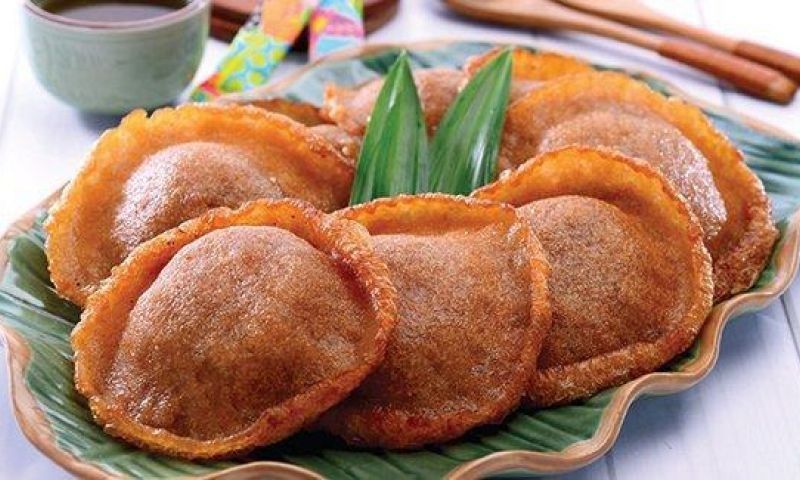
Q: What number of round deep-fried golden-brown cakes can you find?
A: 8